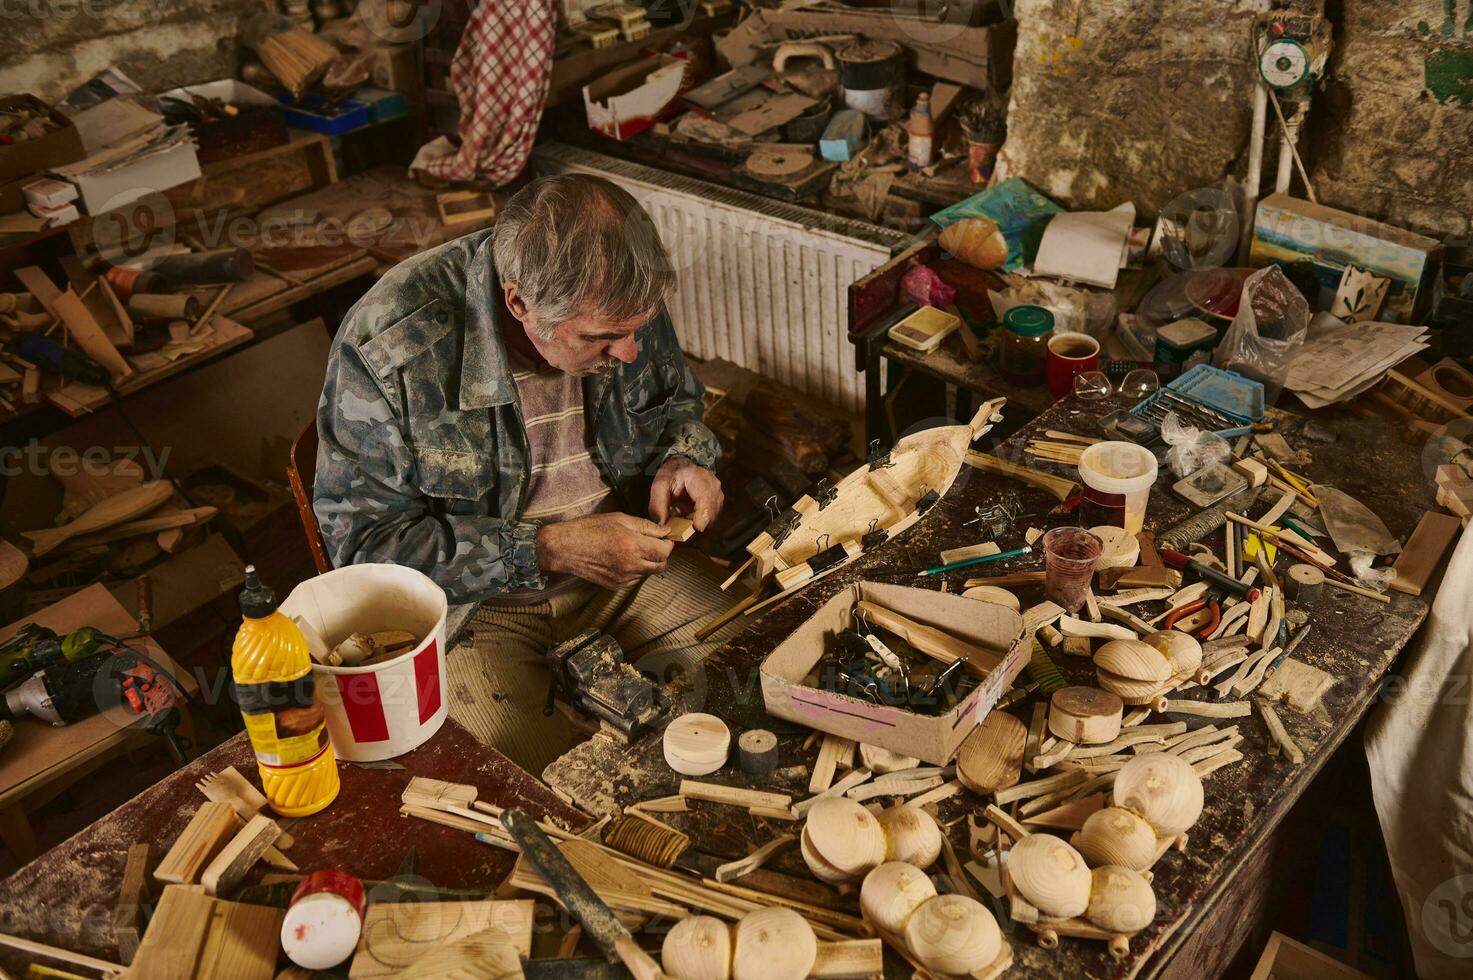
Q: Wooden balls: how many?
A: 12